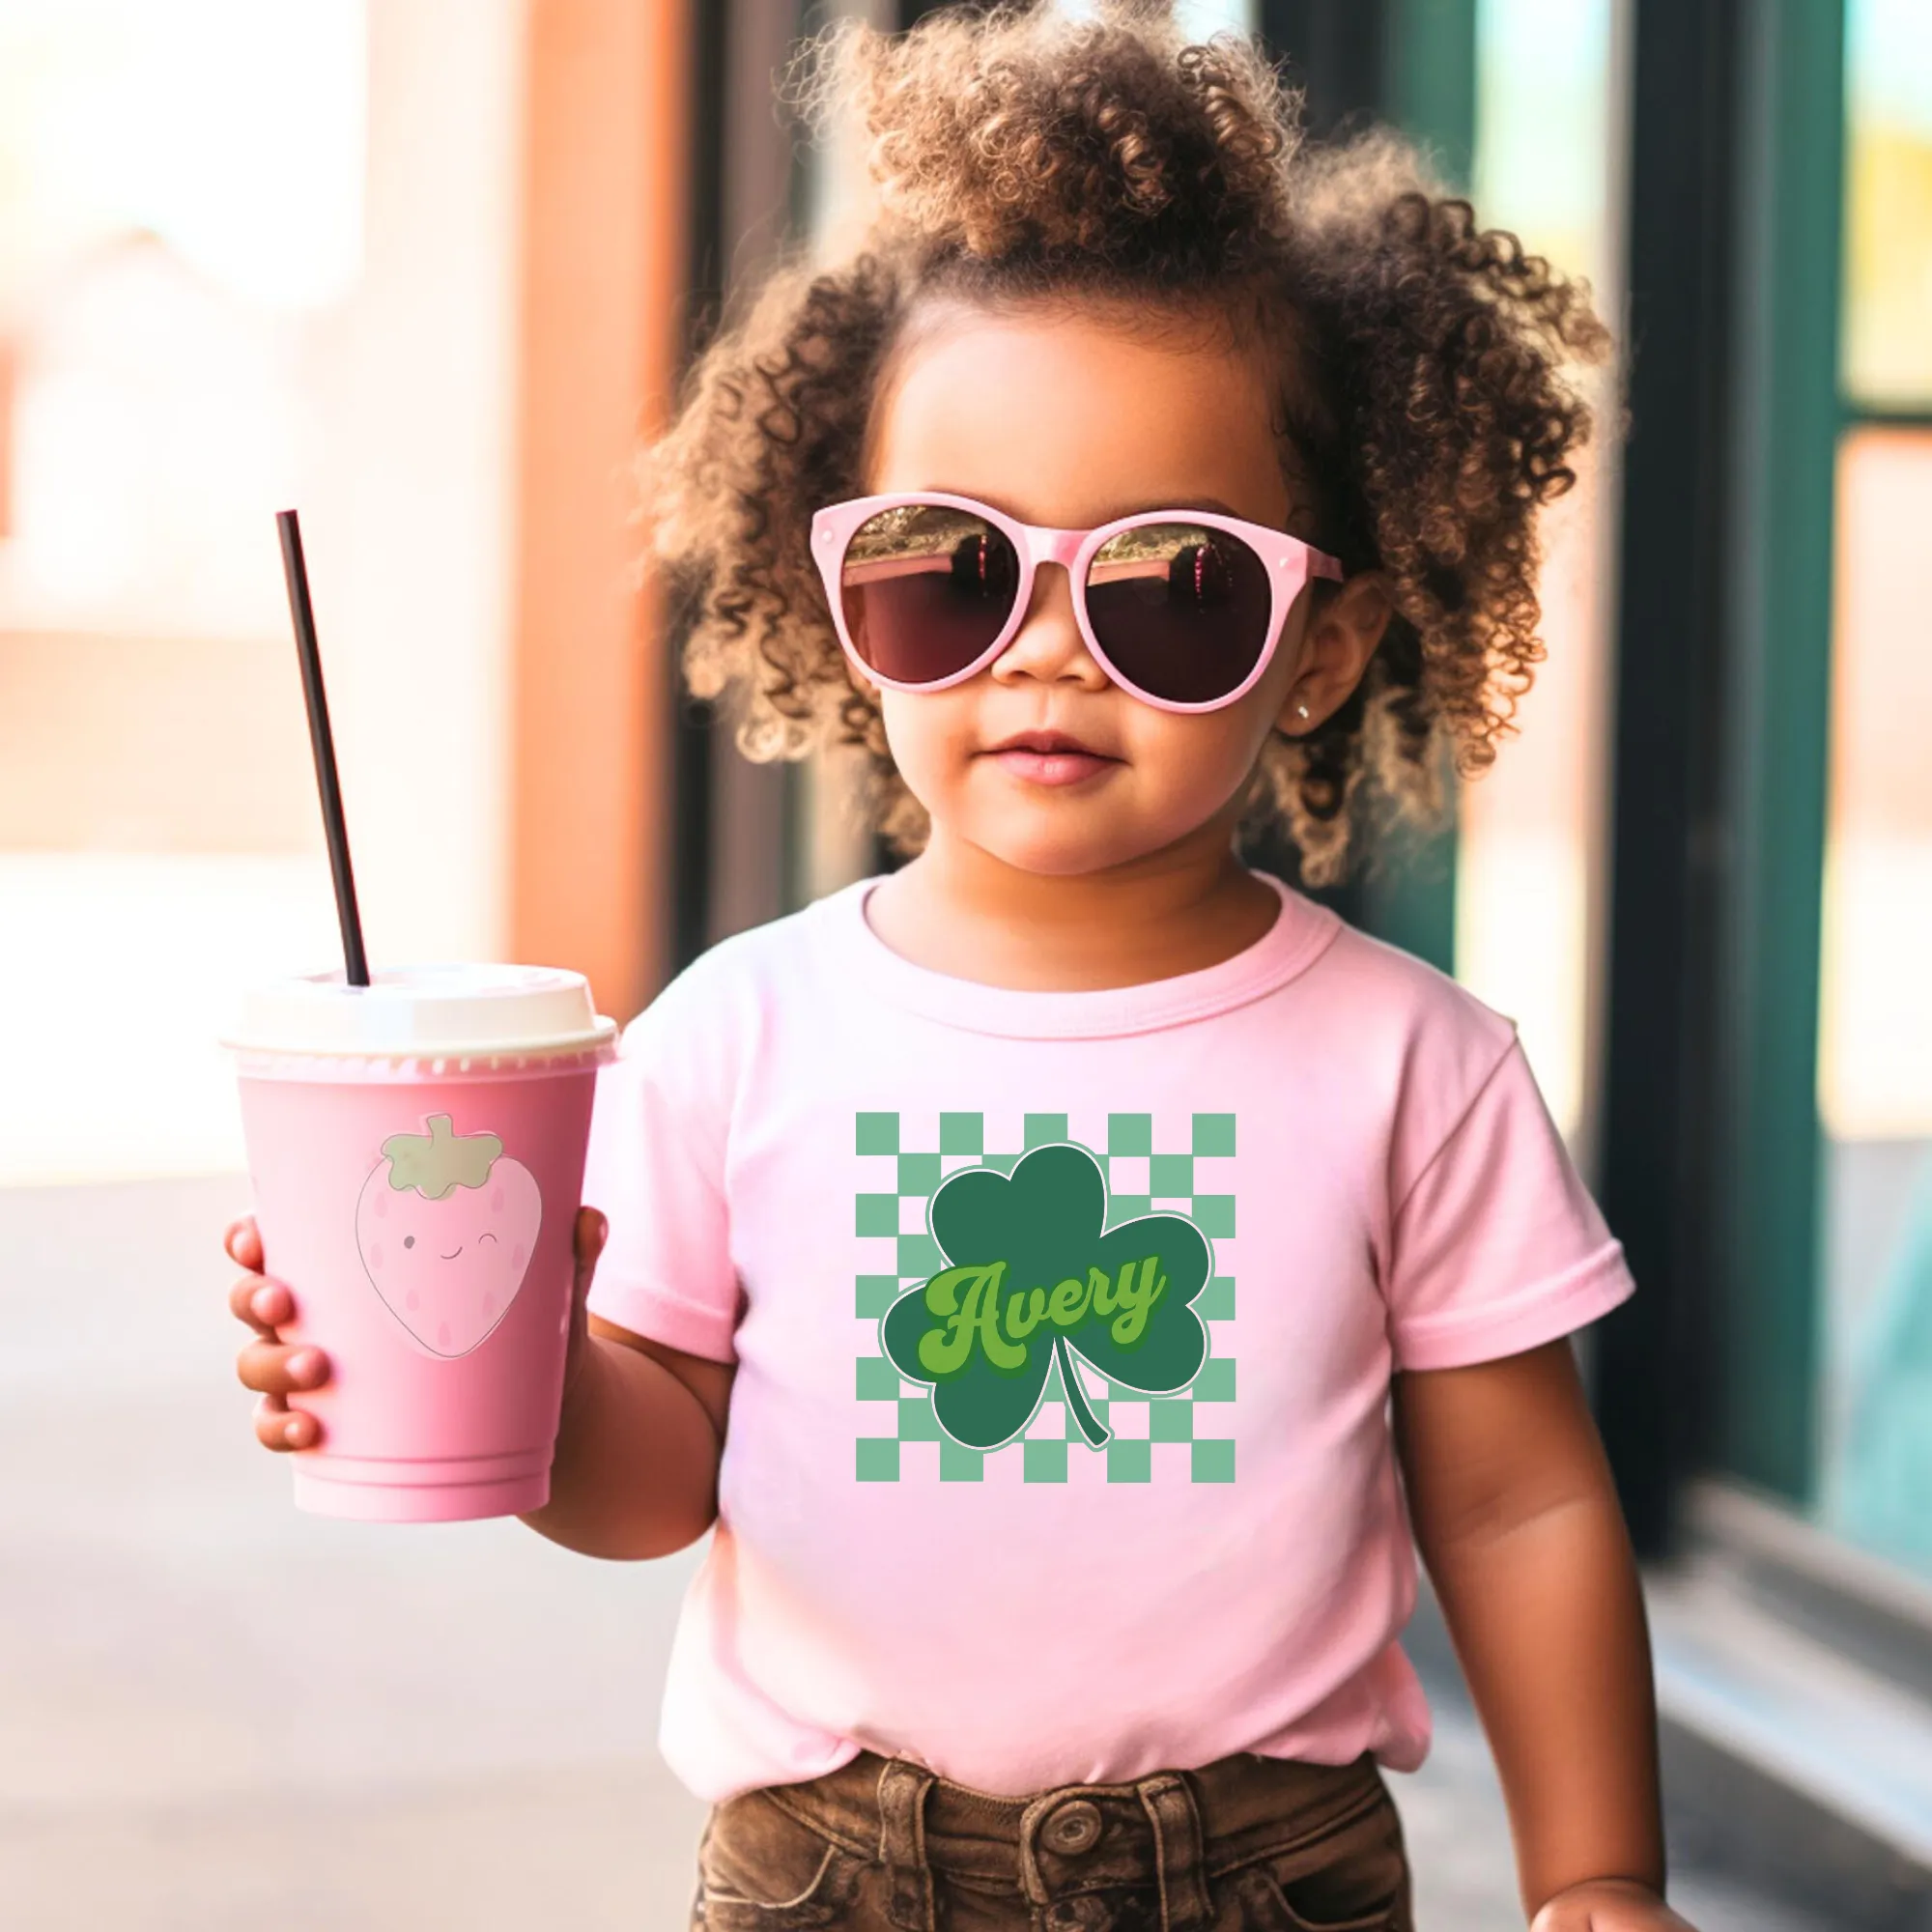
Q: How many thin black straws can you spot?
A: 1